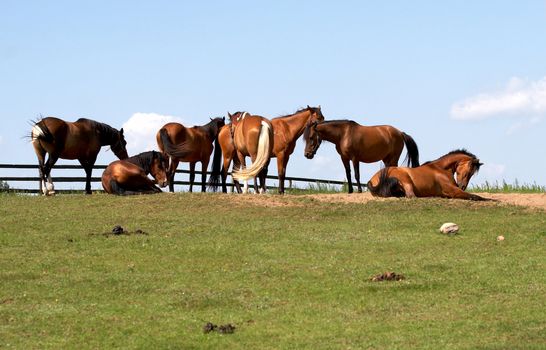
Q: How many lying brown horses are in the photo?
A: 2